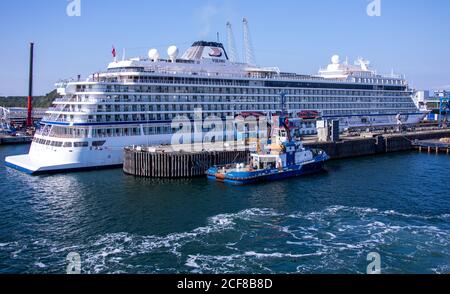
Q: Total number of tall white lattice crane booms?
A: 2